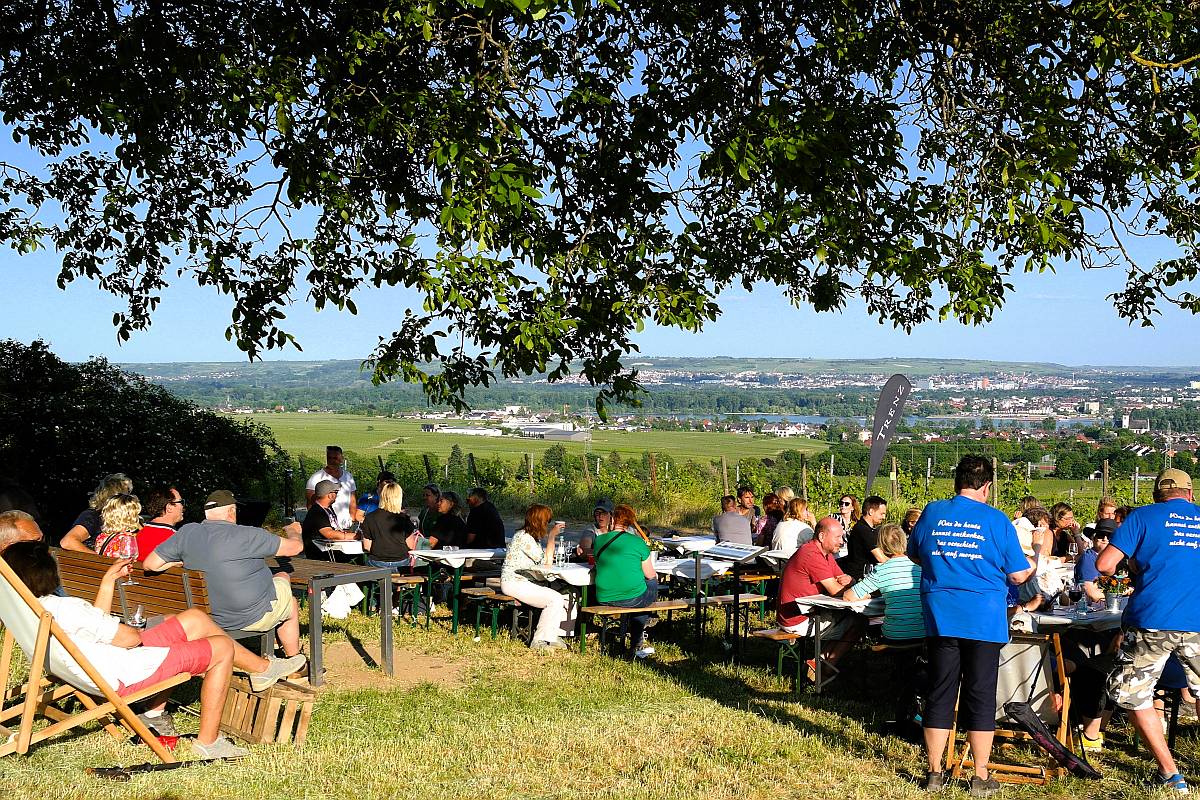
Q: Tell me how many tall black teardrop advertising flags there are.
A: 1